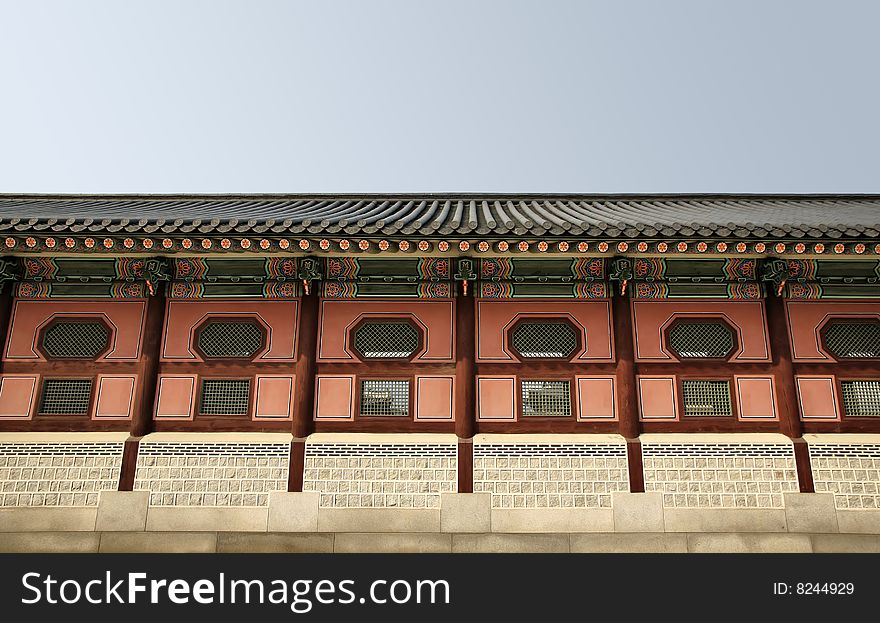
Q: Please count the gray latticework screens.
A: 12